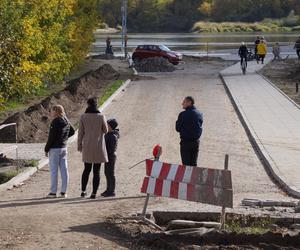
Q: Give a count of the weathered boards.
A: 2